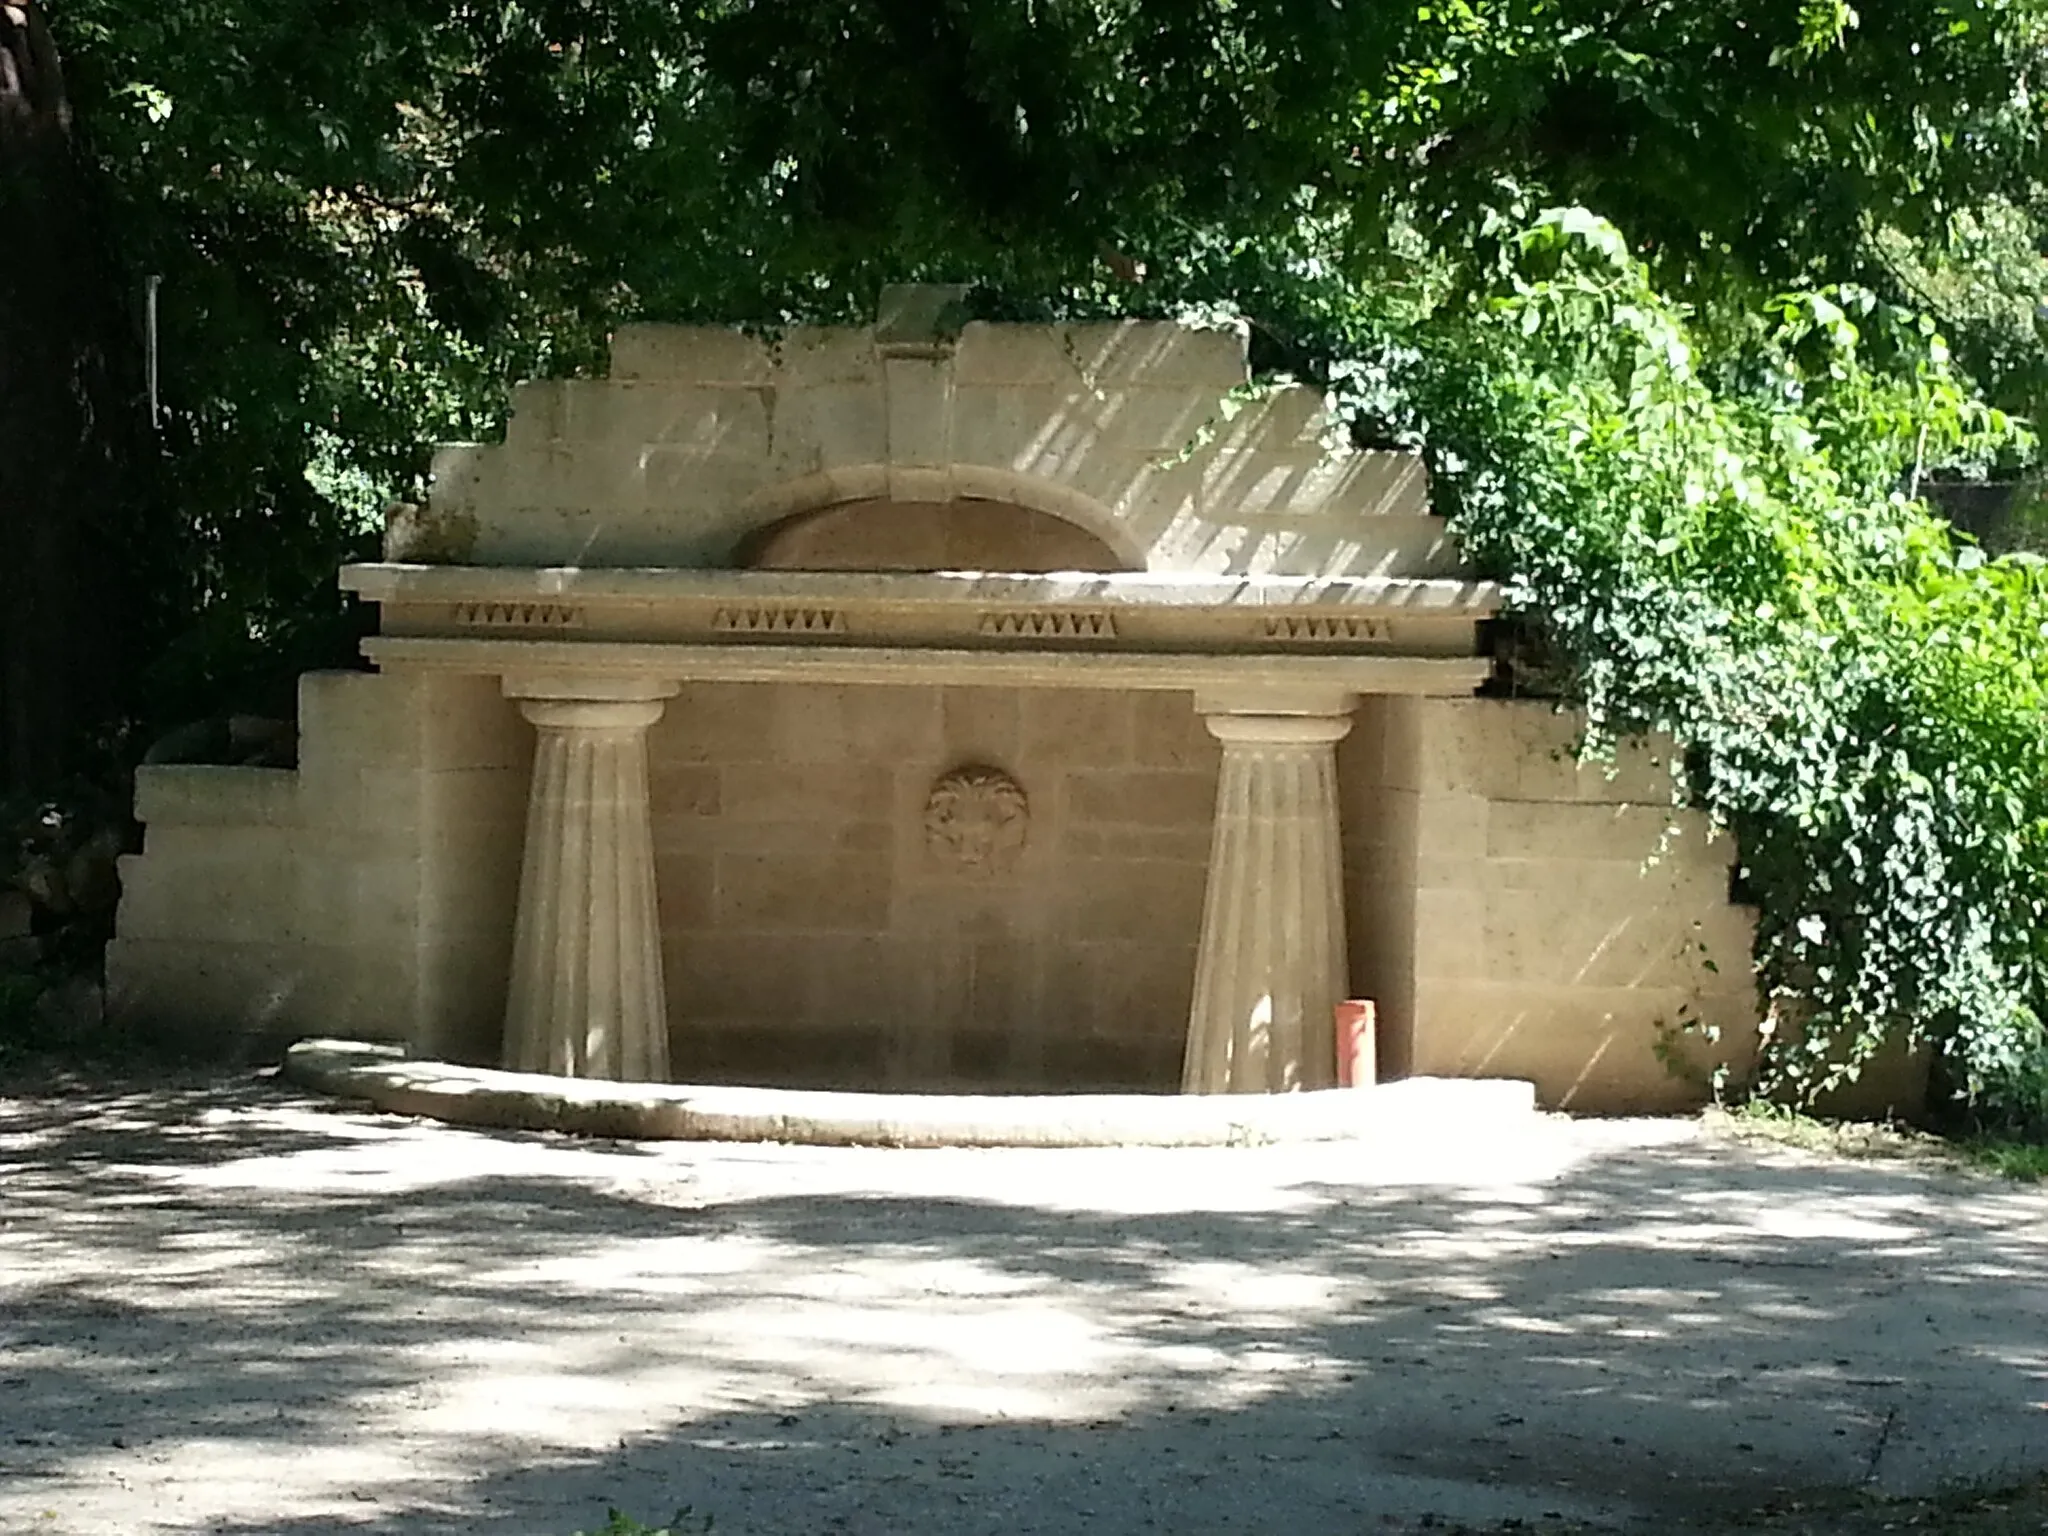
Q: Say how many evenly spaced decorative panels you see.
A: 4